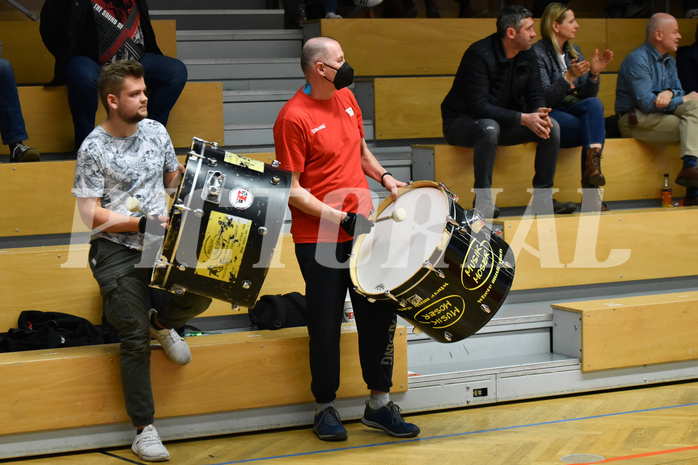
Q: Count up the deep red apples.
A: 0